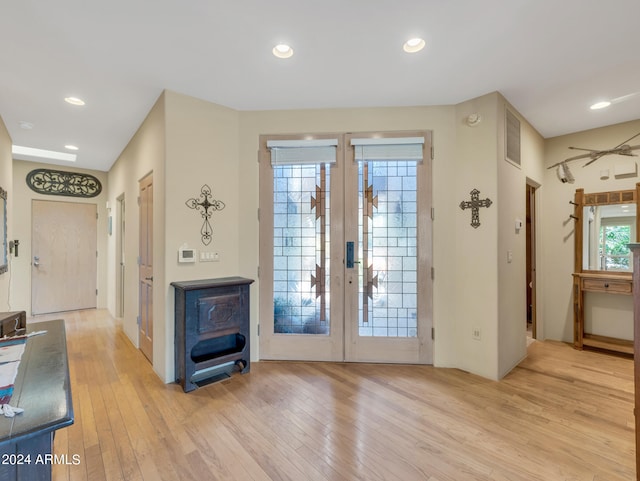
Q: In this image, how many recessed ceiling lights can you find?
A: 5